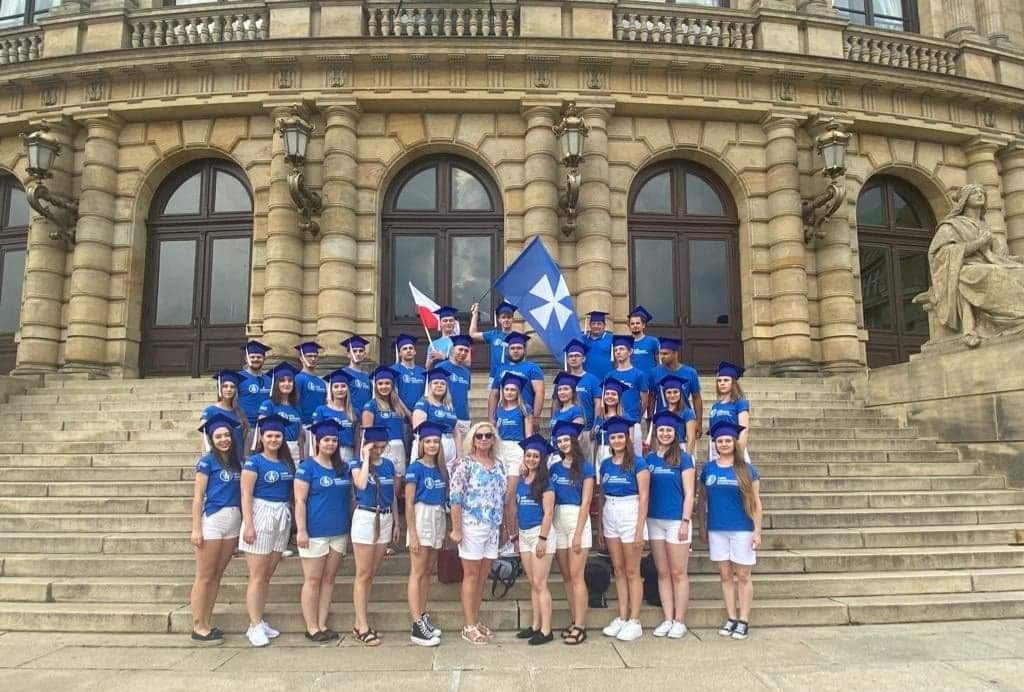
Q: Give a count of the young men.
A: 13